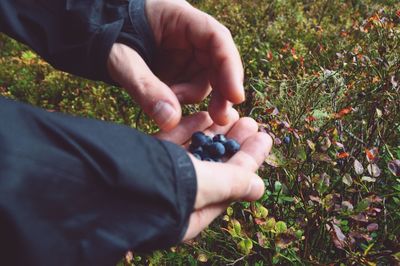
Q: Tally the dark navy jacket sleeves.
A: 2